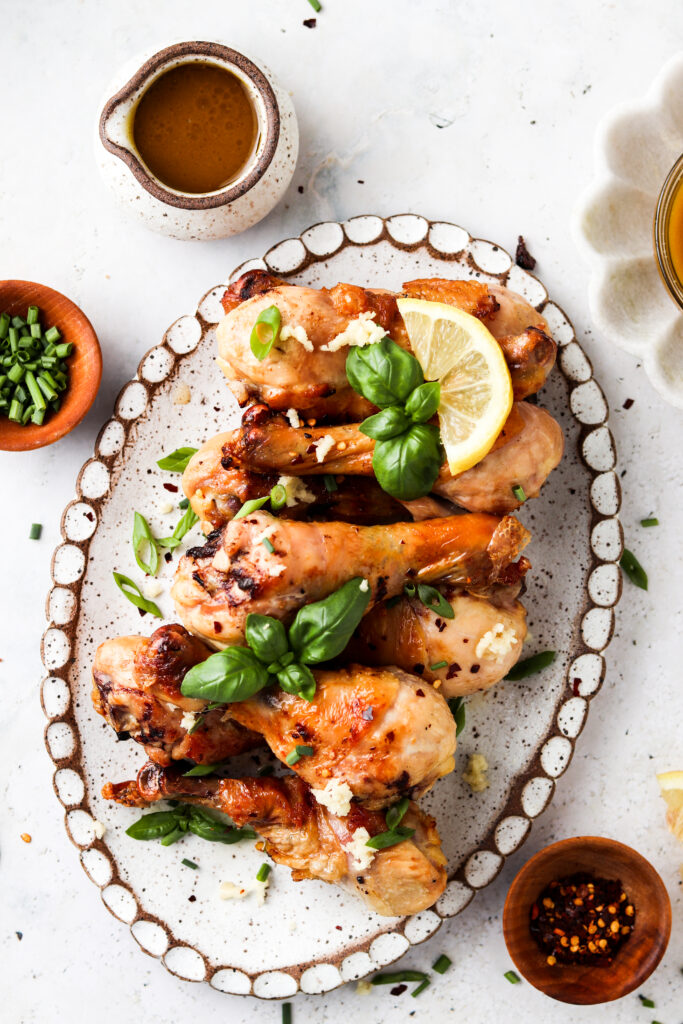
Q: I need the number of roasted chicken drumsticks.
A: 9